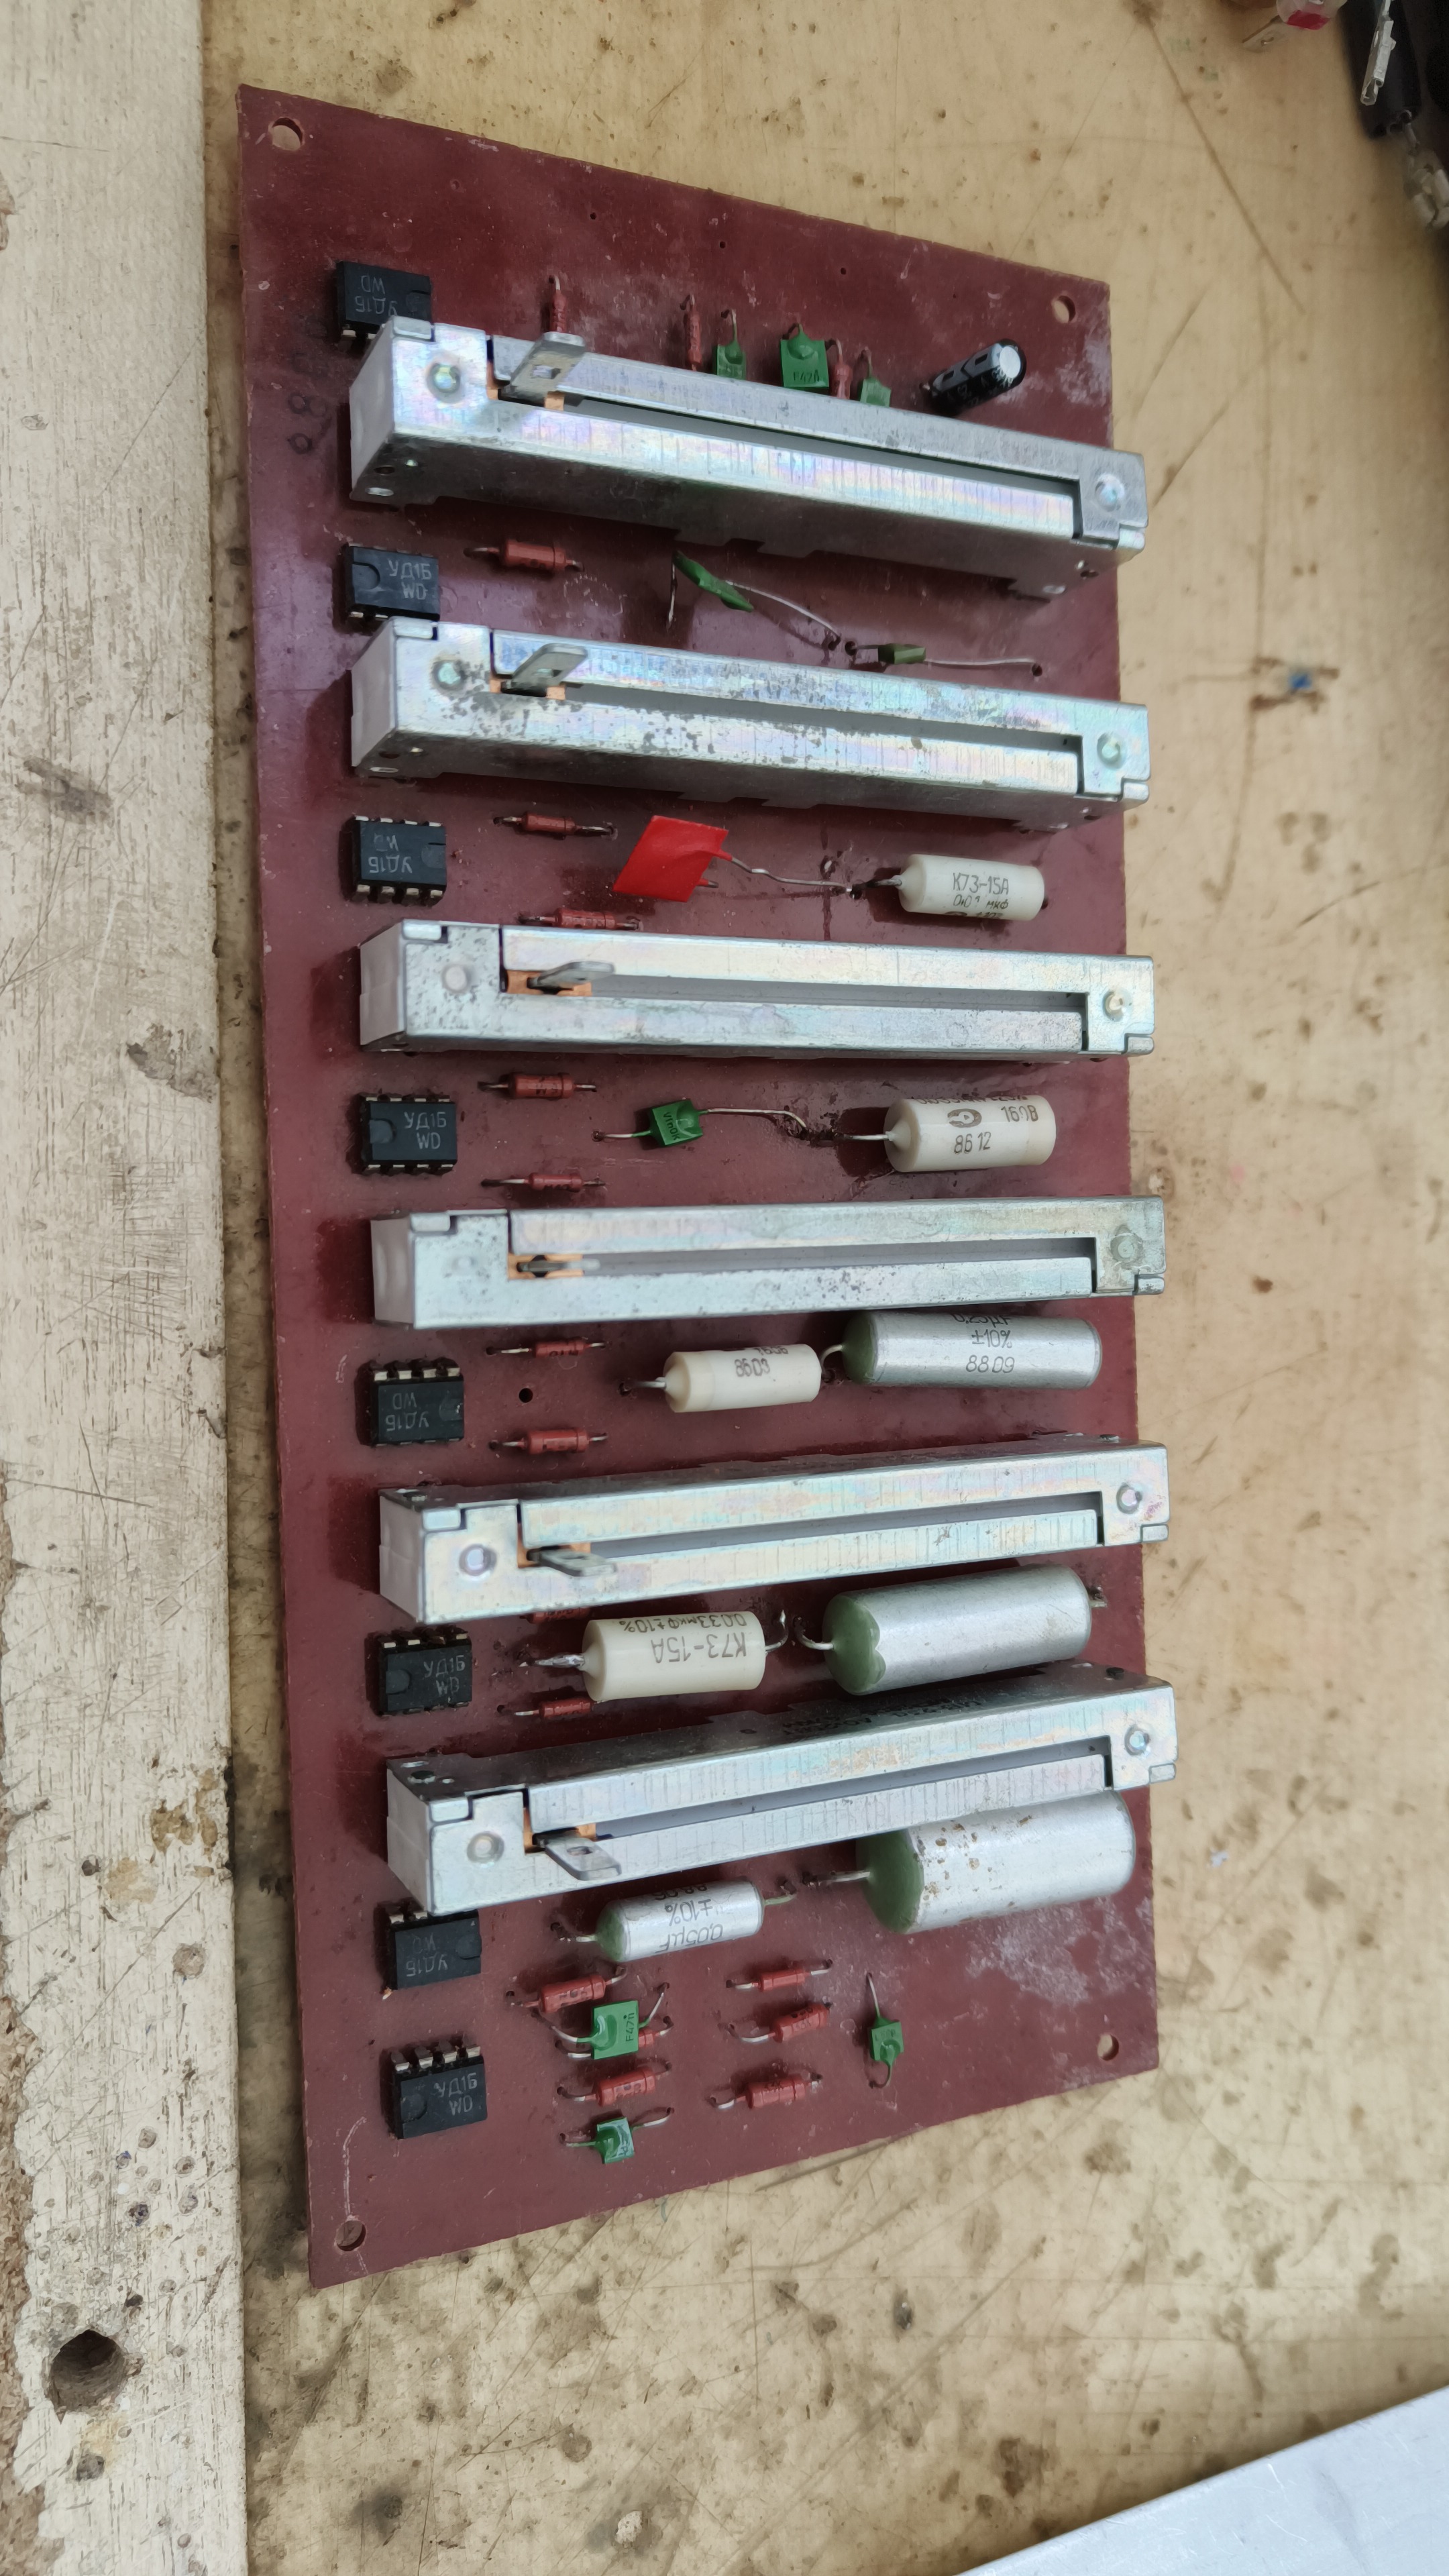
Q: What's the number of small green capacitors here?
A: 9